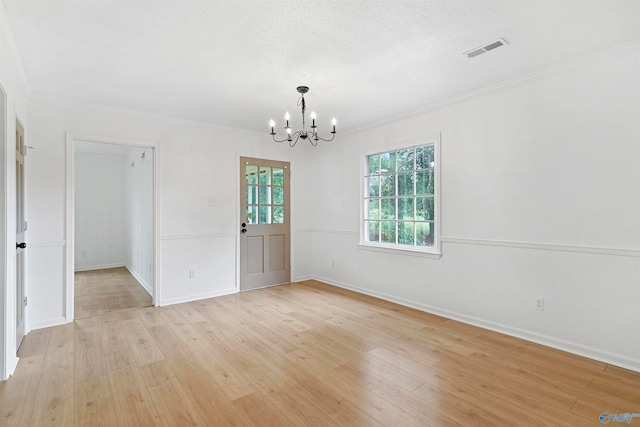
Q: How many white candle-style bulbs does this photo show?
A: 6